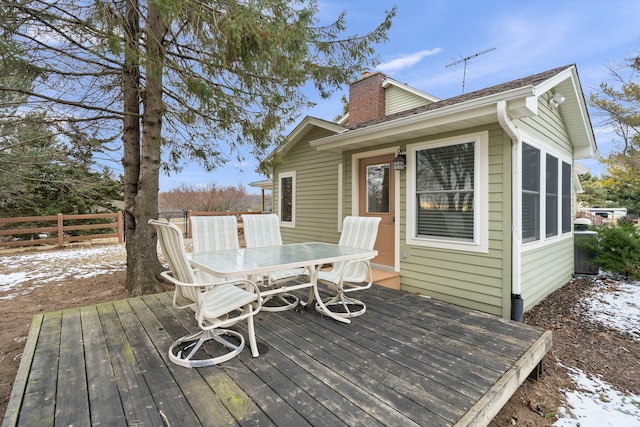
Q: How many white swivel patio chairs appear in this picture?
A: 4